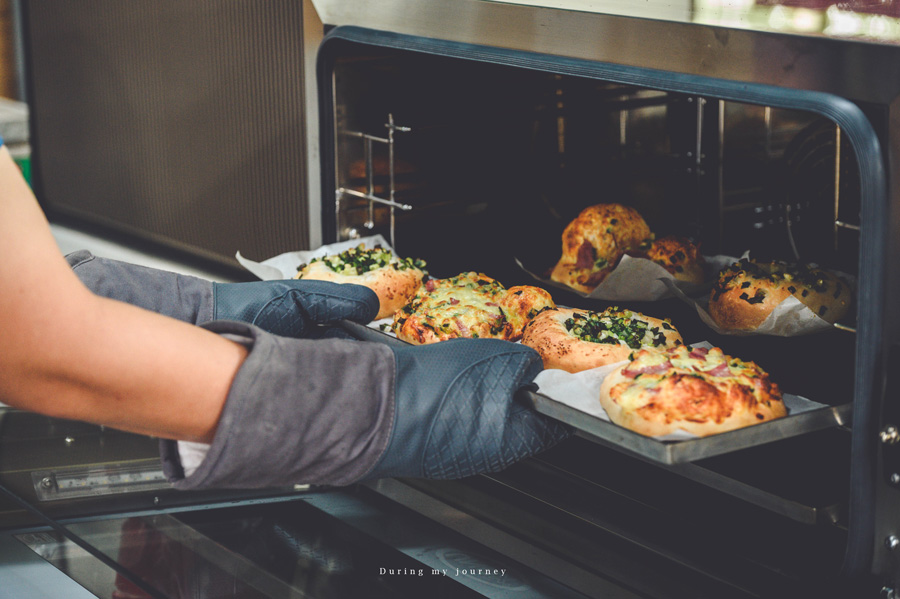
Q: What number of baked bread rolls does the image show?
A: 7